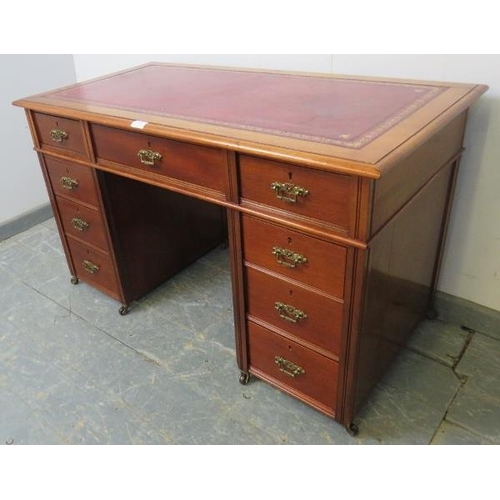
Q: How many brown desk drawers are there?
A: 9